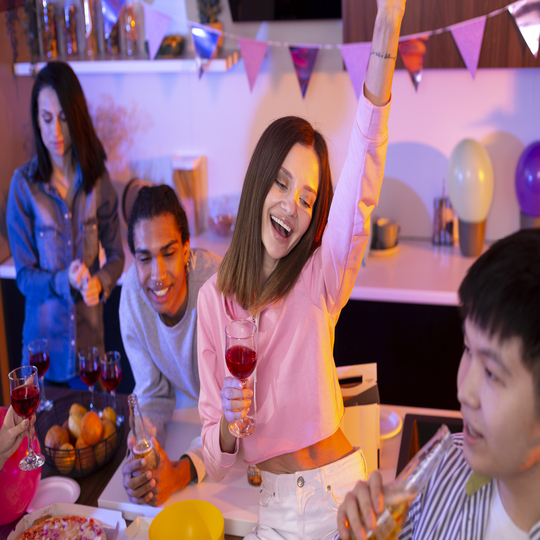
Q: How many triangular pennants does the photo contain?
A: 9